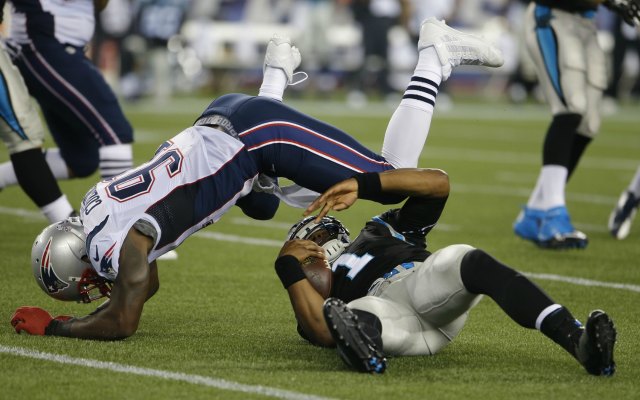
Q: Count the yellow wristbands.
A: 0